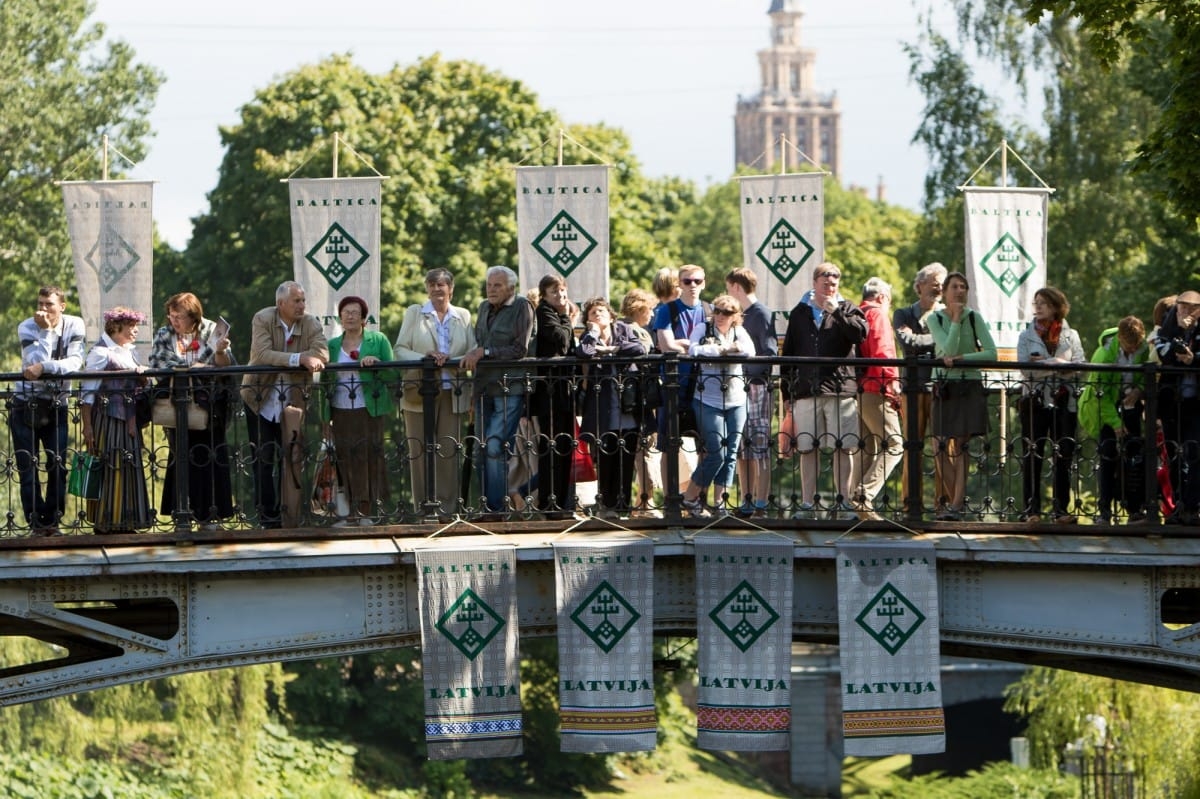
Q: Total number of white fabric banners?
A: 9